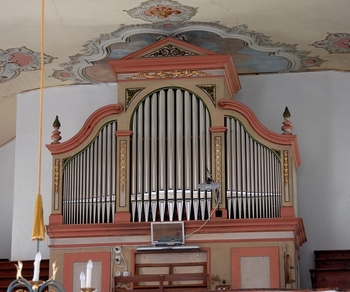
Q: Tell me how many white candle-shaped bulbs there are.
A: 3